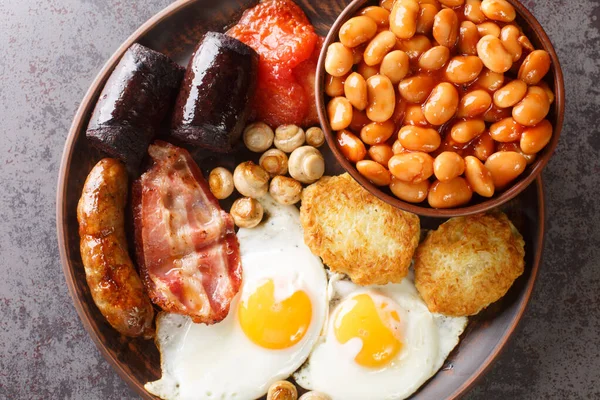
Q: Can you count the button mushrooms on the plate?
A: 11